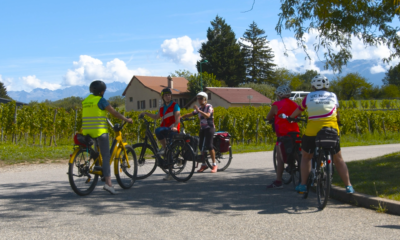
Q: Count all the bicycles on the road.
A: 5